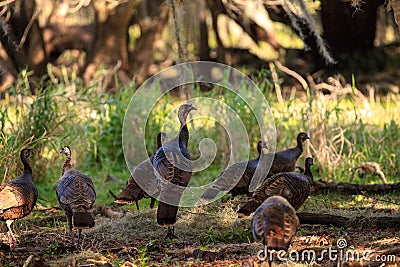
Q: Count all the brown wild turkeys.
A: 8